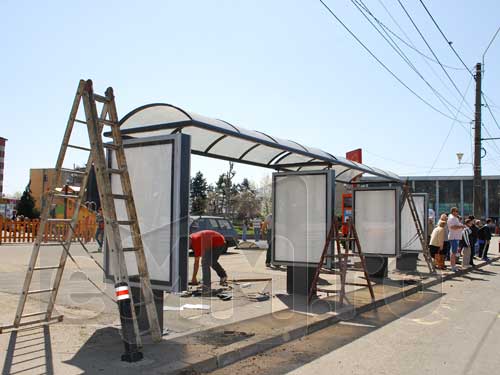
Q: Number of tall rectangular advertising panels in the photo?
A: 4